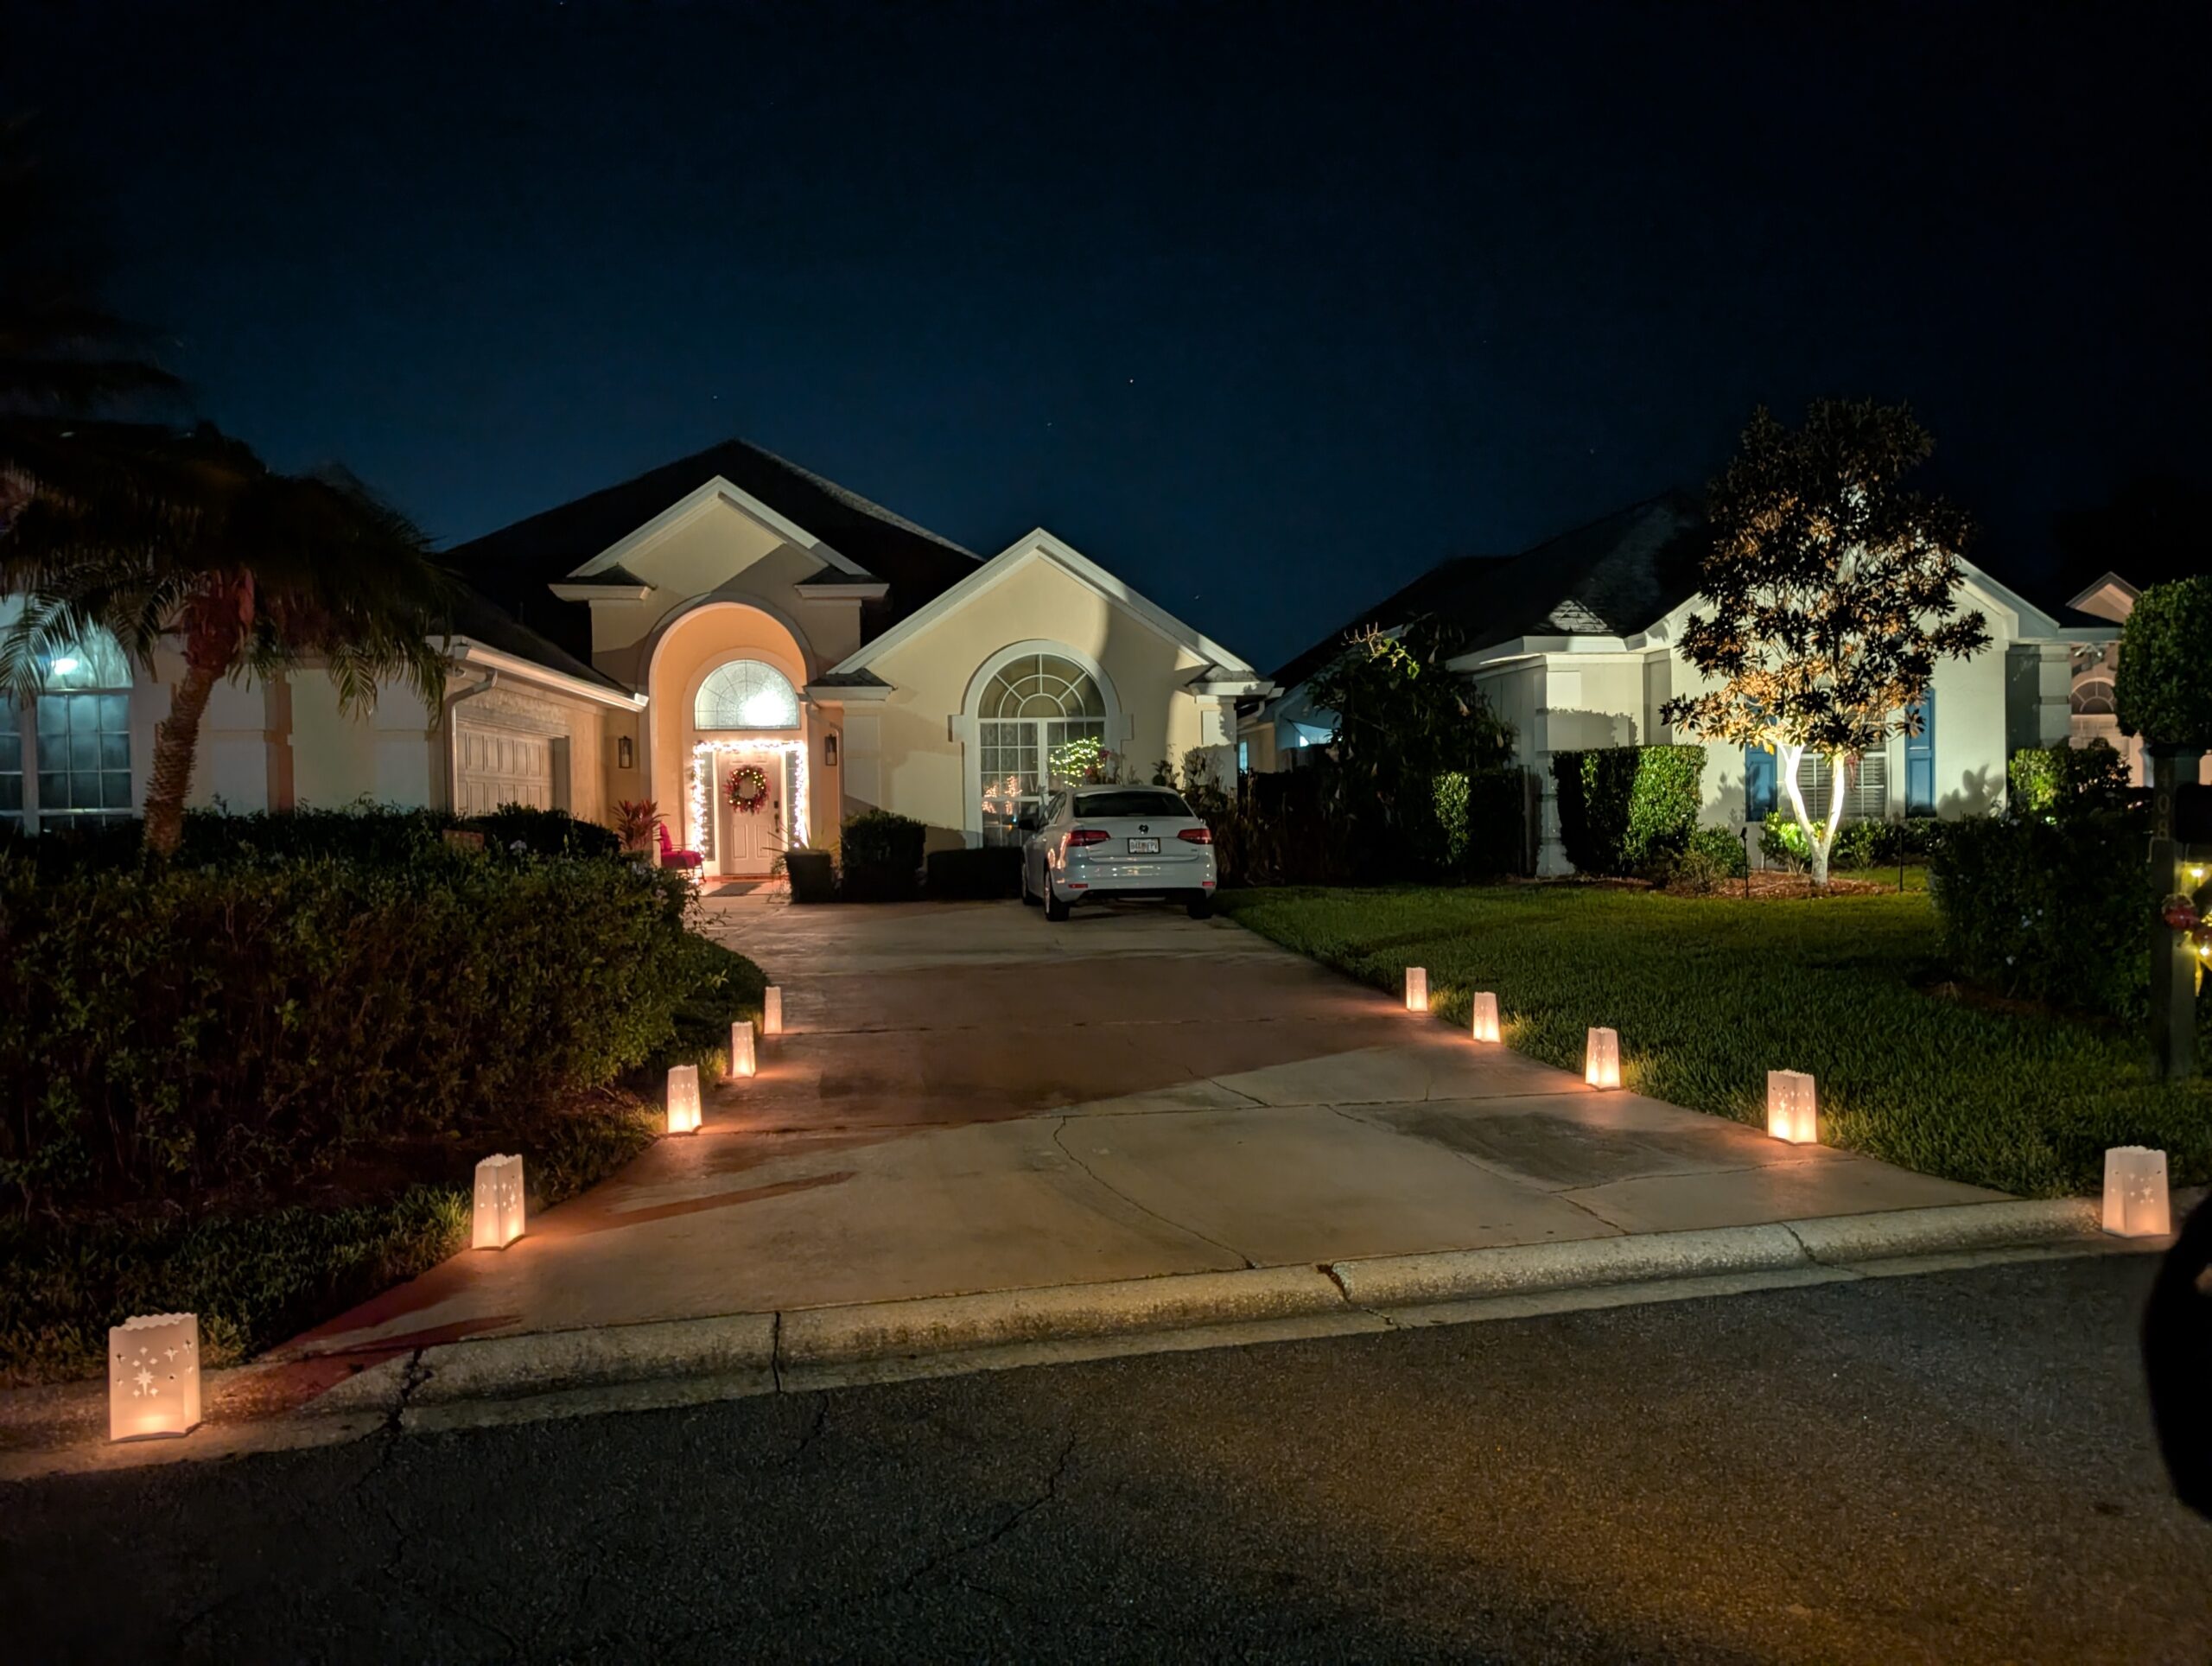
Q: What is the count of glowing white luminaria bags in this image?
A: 10